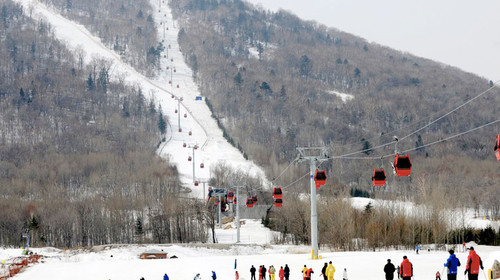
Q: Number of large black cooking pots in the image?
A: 0